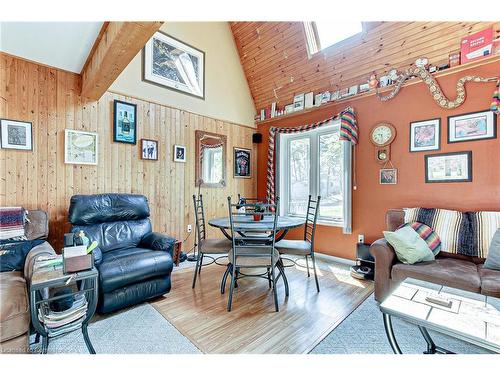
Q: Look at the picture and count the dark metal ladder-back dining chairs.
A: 4